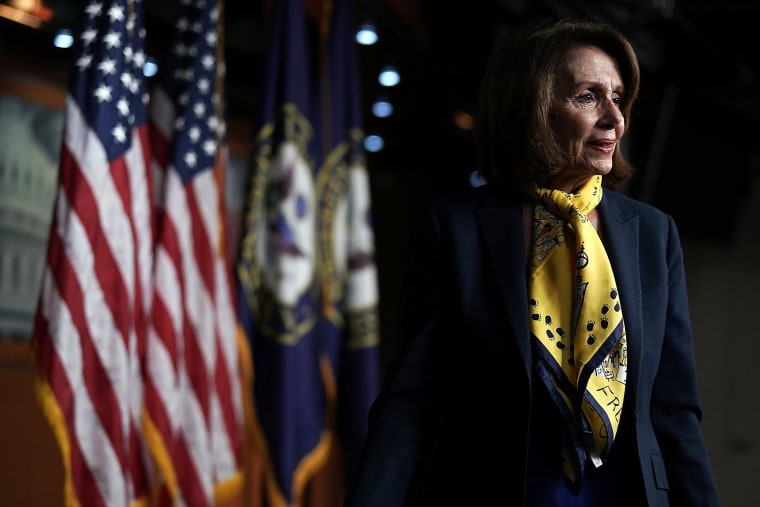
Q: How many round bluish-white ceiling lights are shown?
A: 7